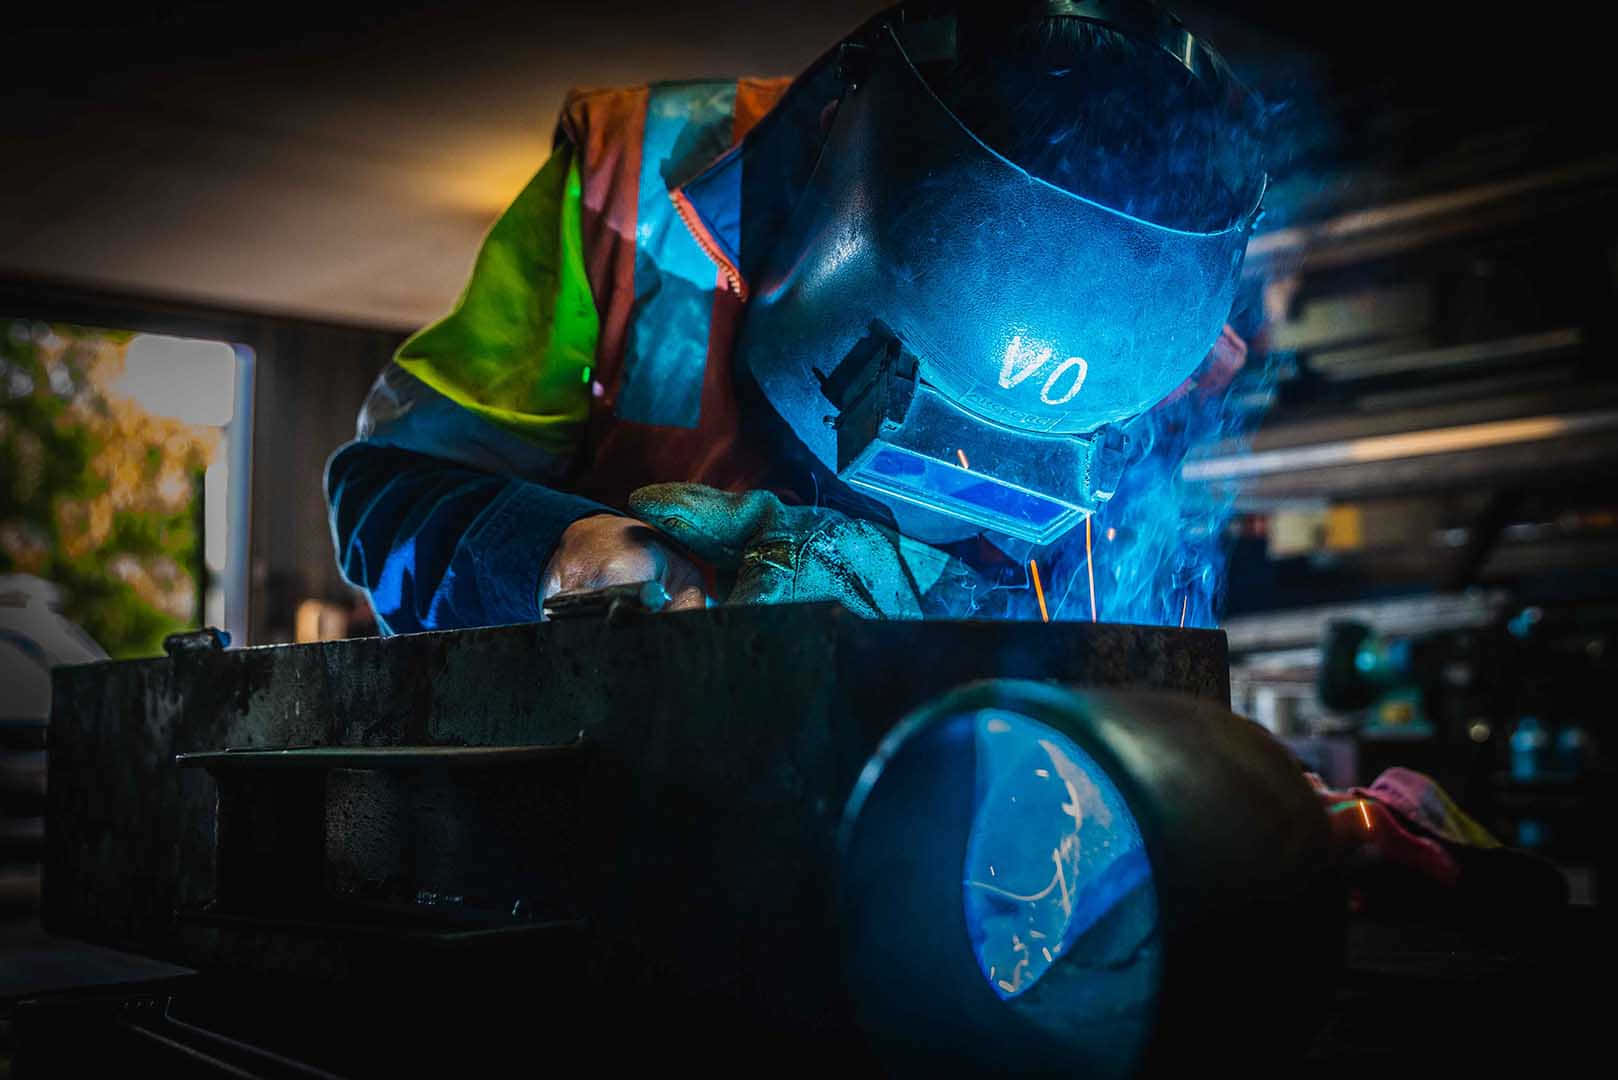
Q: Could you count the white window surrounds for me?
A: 1